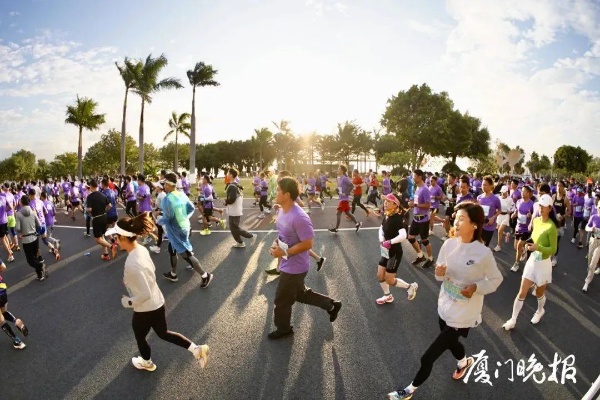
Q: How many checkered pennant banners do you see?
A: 0